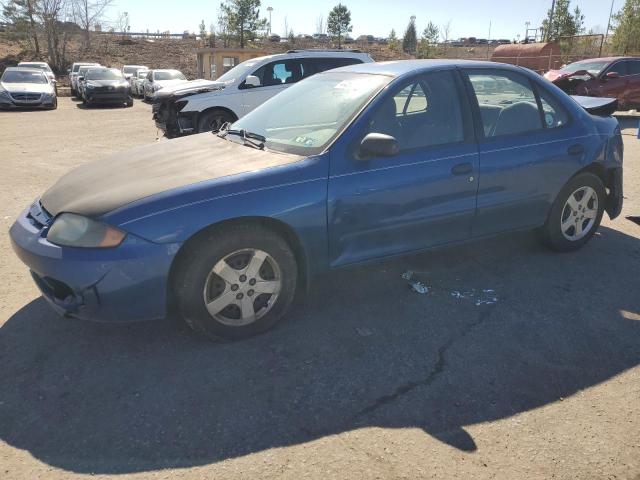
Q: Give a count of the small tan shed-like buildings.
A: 1